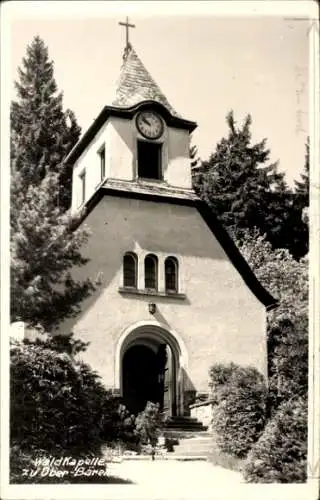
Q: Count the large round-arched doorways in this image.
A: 1